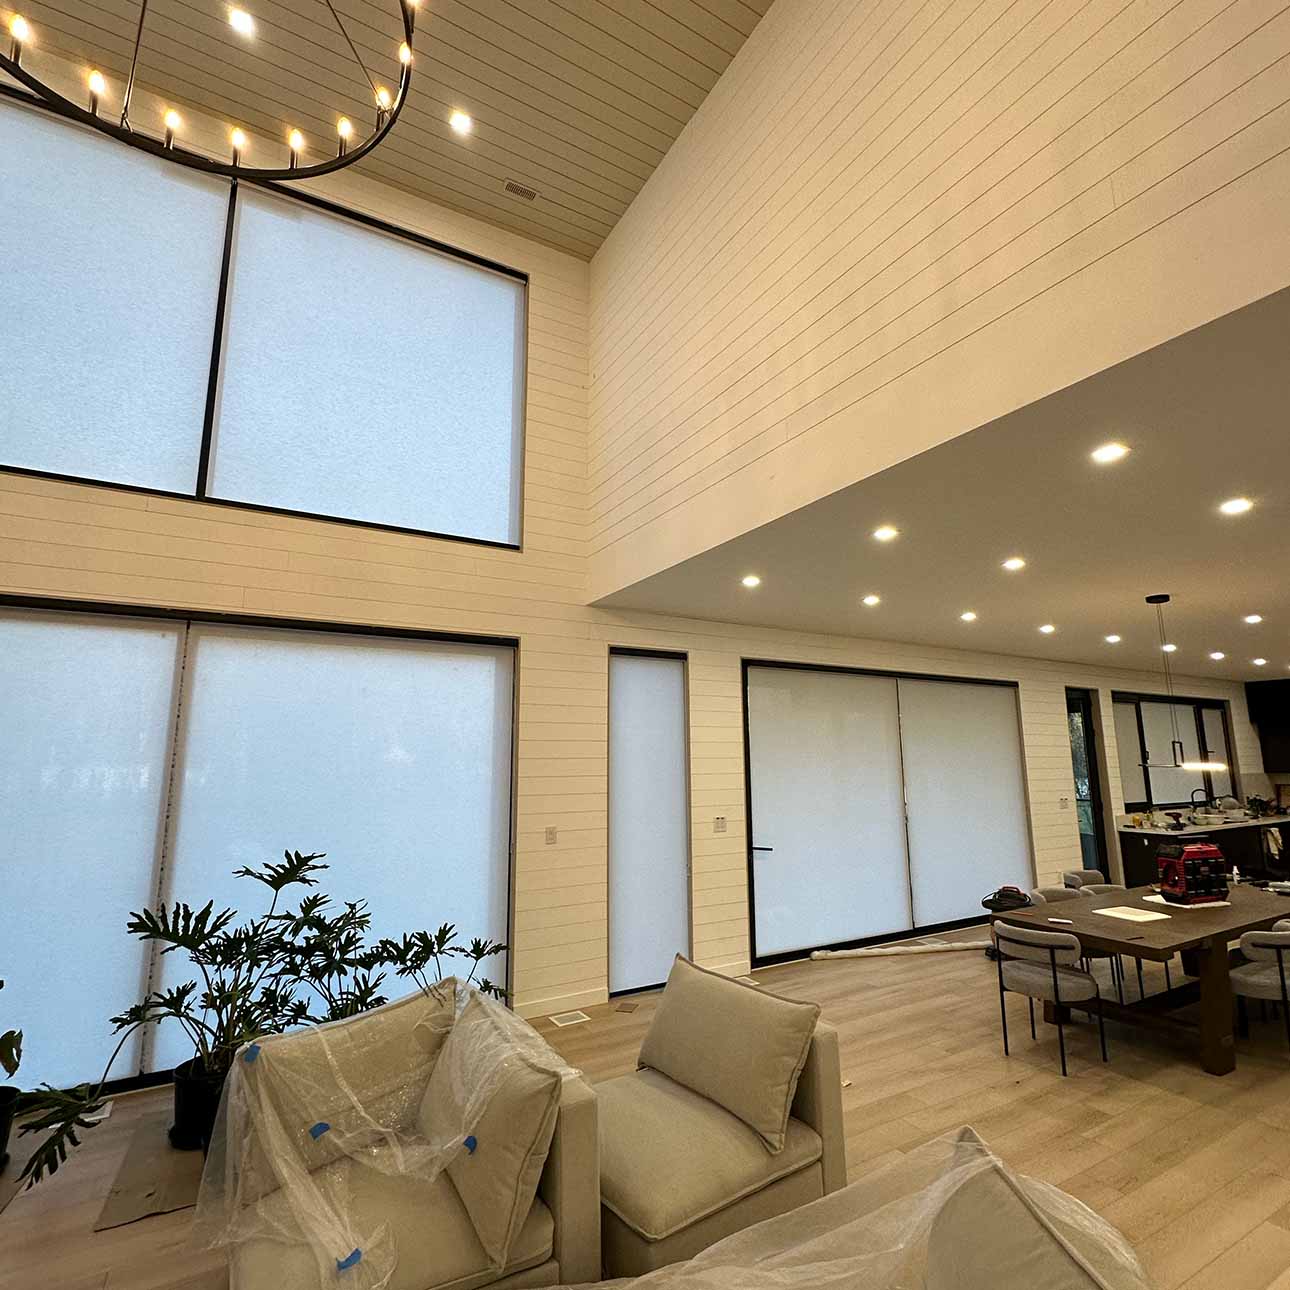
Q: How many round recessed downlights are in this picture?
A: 15